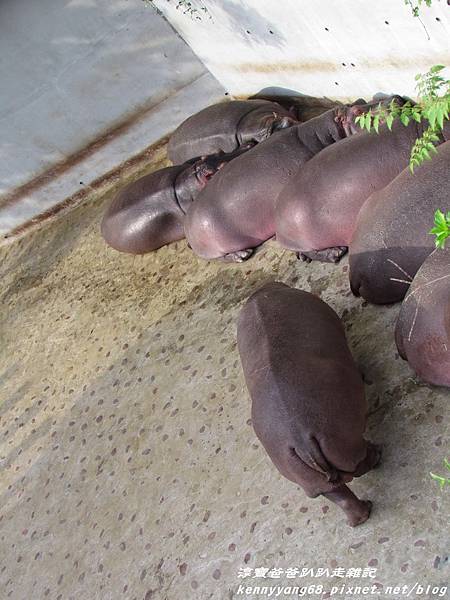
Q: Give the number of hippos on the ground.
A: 7